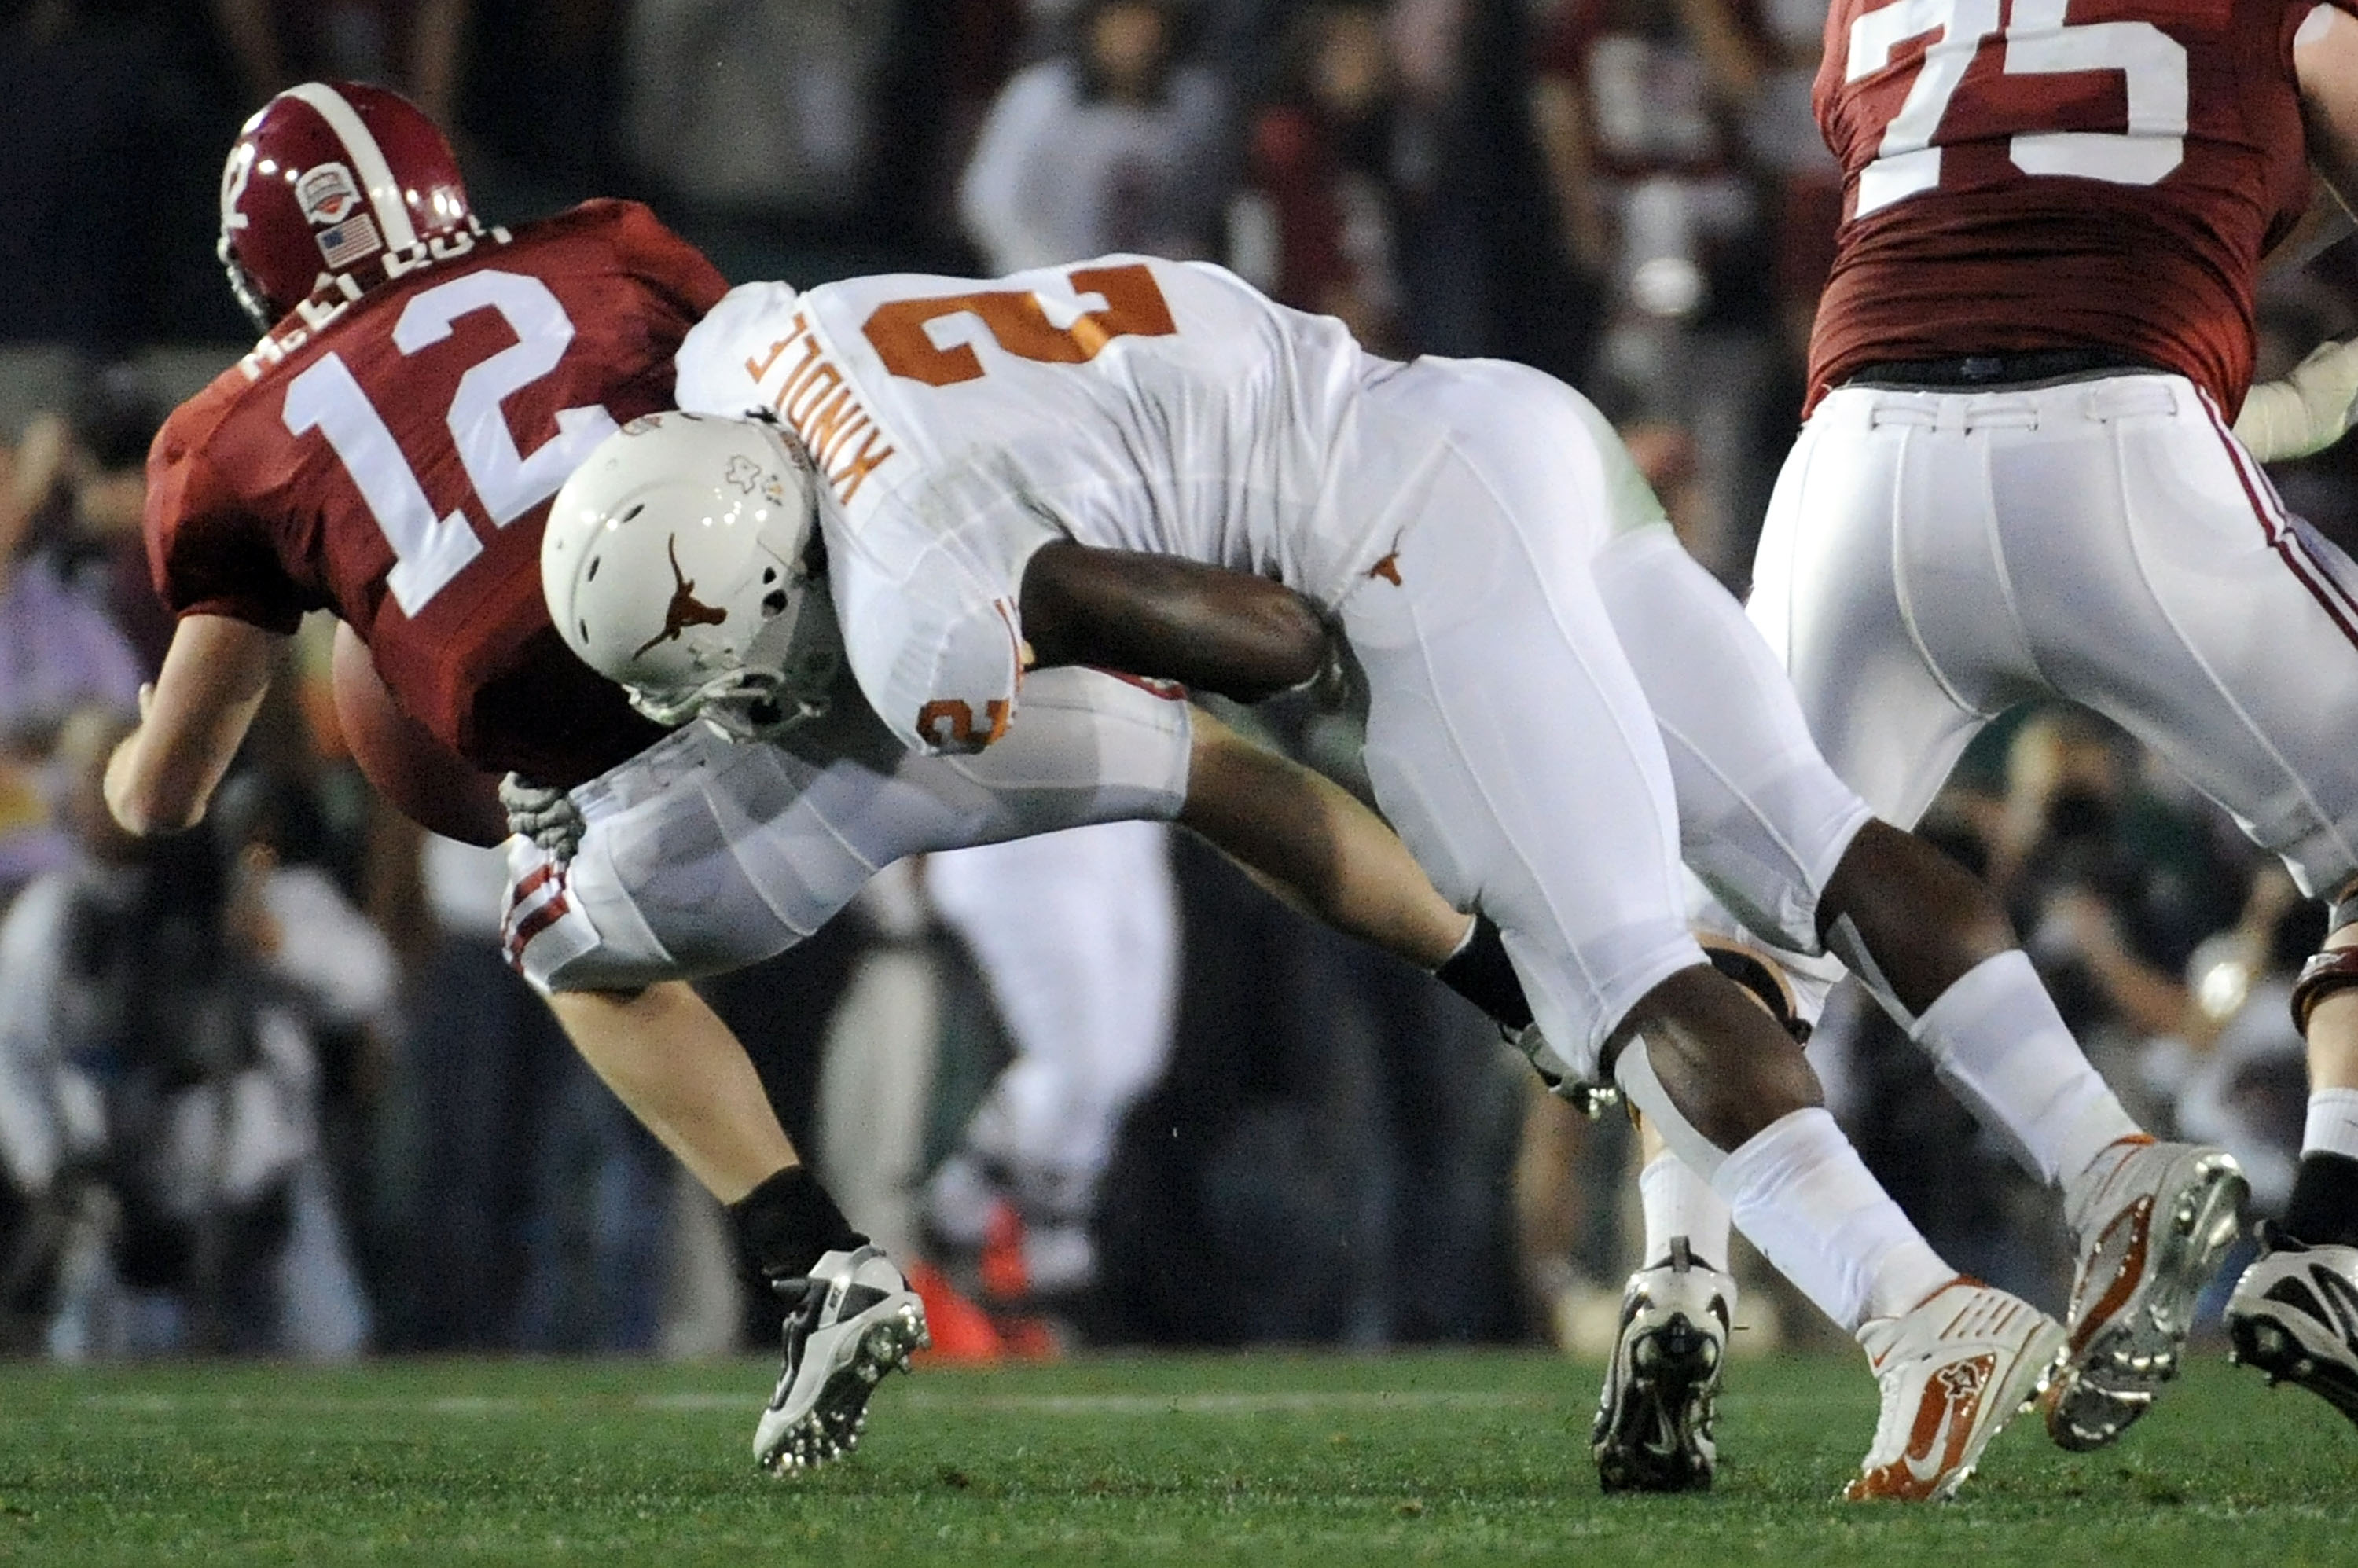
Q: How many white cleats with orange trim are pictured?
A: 2